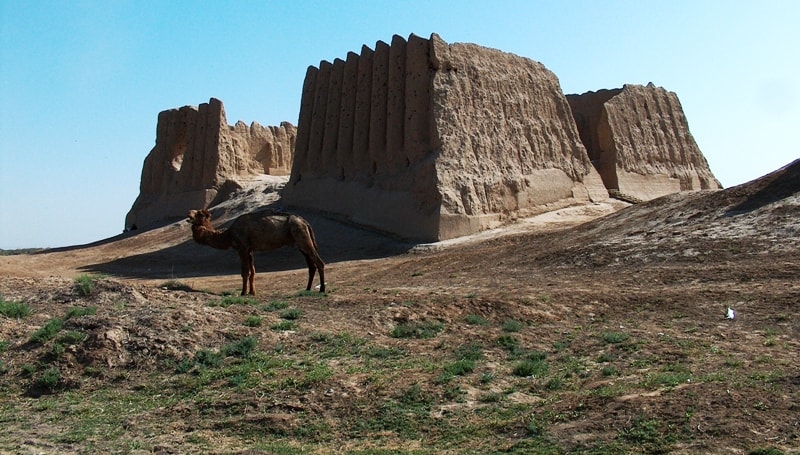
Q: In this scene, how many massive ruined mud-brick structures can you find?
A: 3